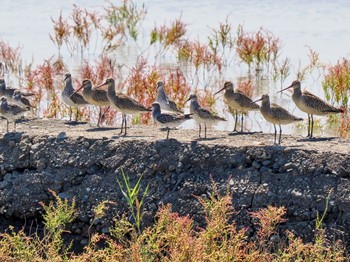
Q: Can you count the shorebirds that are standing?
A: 12